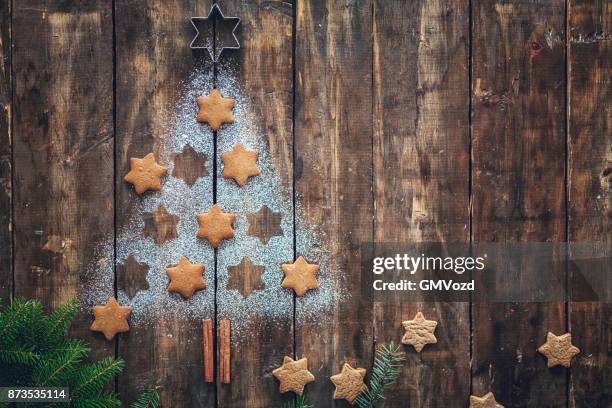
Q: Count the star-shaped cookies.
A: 12